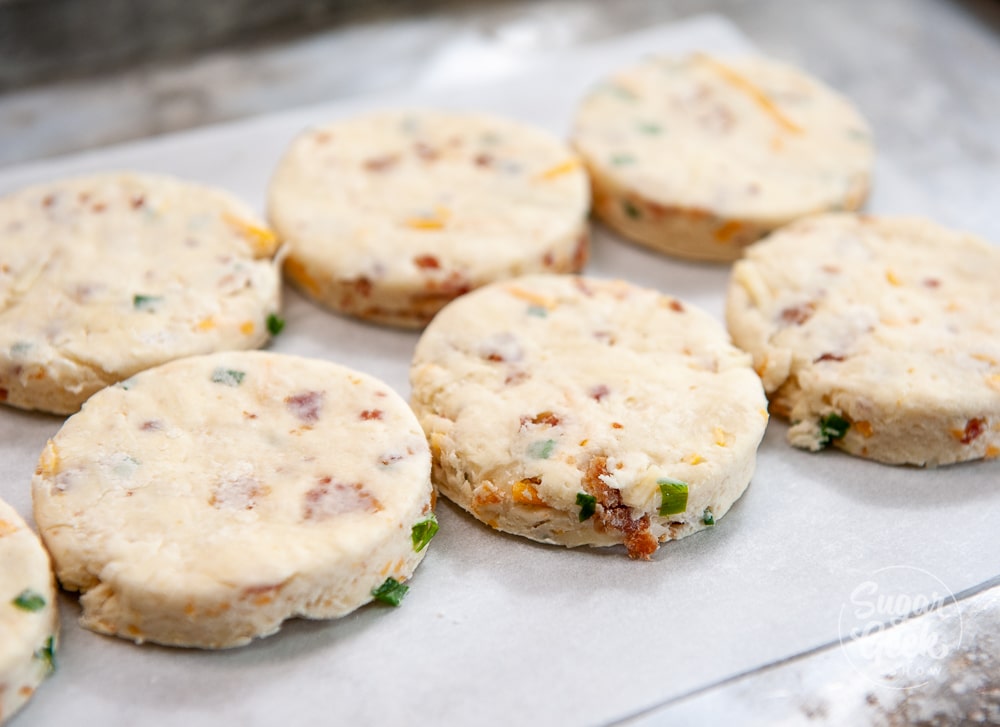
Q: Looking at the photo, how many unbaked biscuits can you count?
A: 7